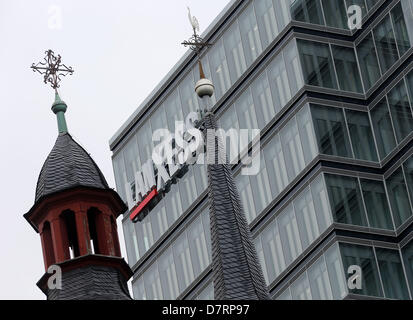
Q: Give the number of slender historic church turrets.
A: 2